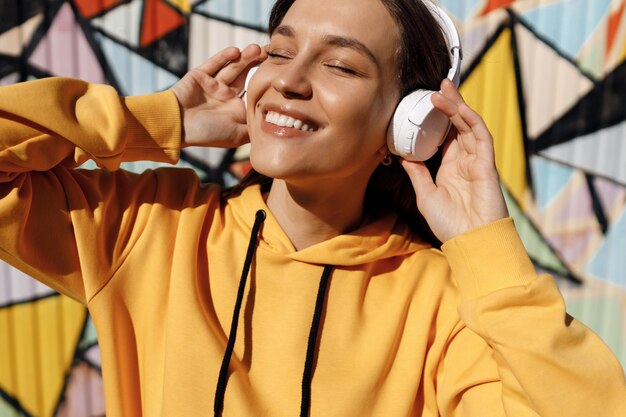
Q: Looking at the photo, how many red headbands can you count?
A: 0